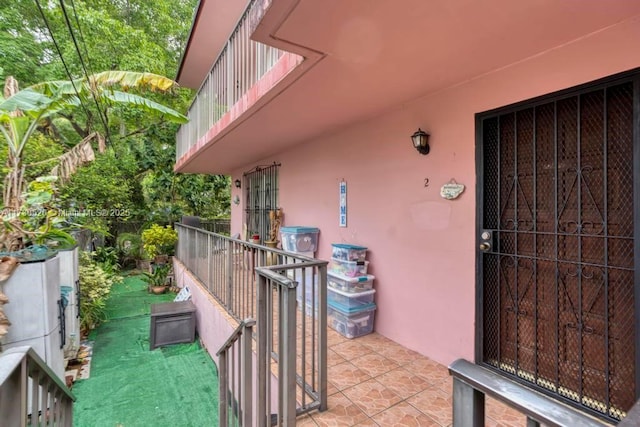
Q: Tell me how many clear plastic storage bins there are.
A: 6